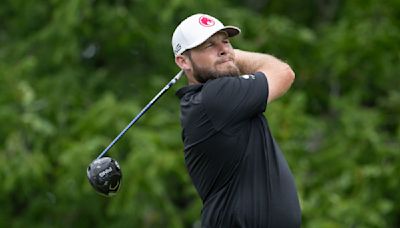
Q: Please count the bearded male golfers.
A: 1